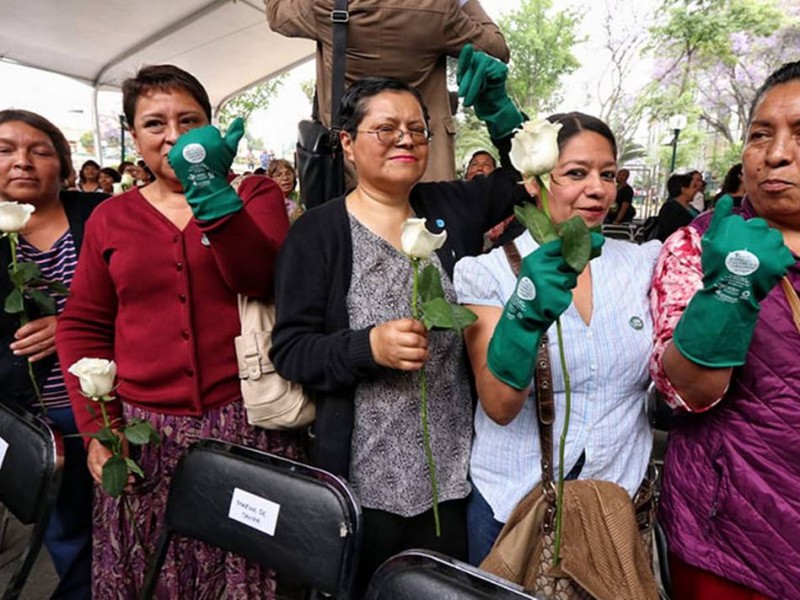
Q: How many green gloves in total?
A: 4